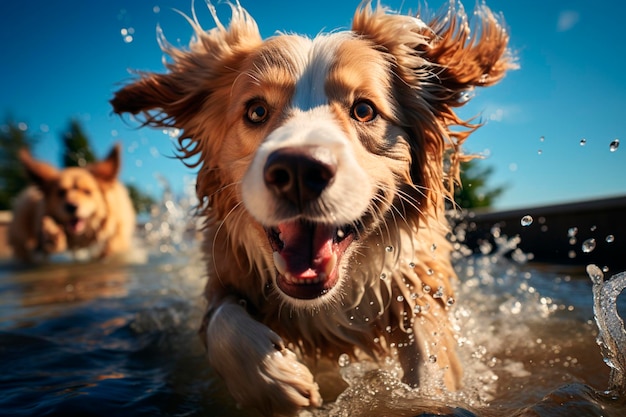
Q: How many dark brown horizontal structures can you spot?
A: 1